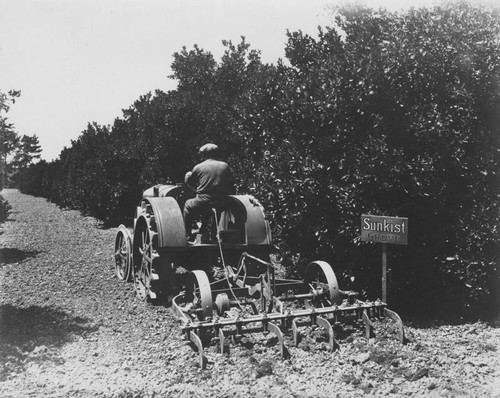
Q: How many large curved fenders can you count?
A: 2